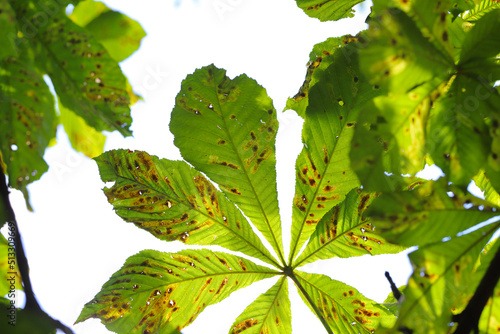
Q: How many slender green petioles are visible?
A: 1